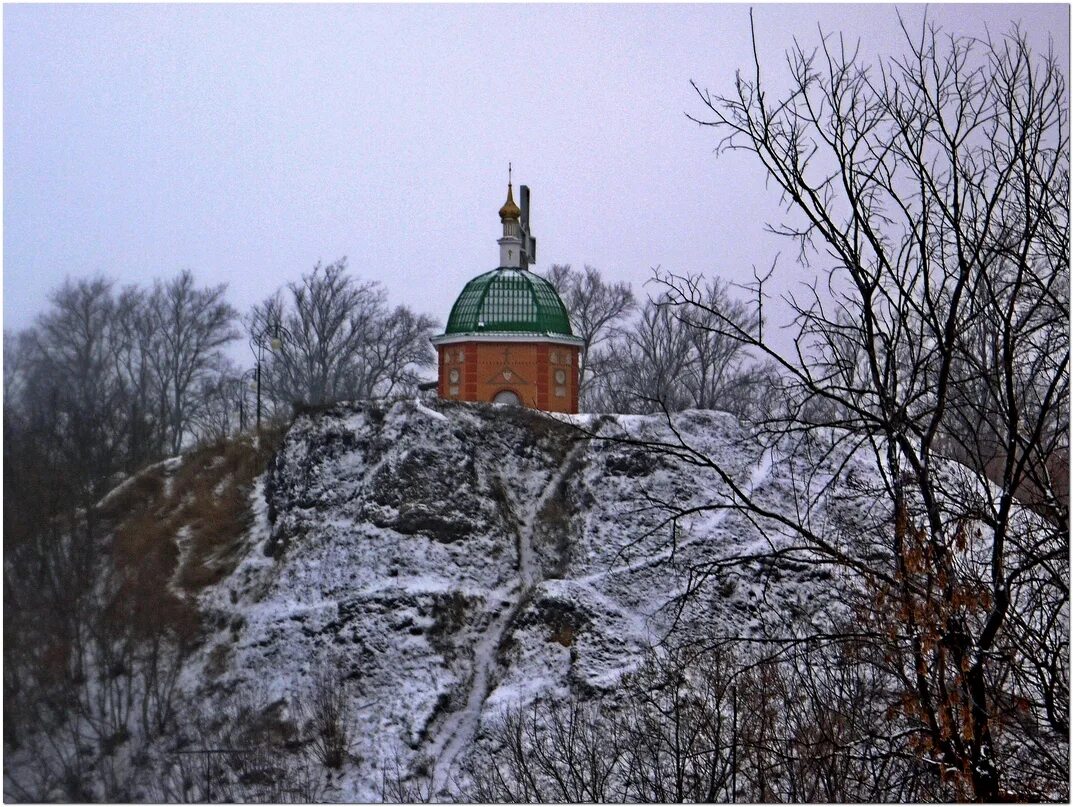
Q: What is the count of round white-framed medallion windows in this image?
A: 2